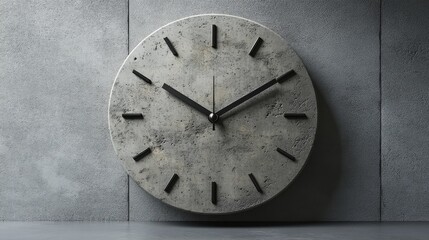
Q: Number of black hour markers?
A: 12